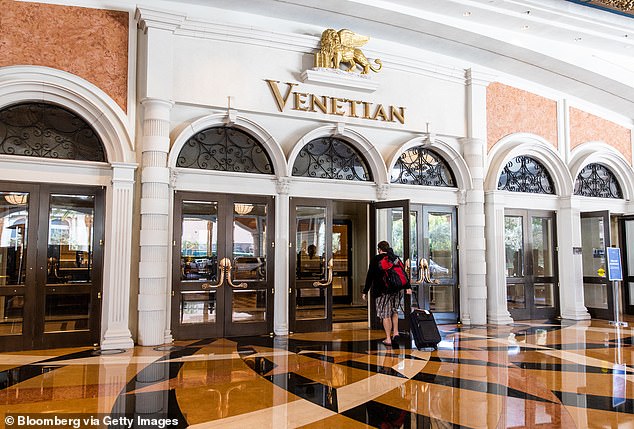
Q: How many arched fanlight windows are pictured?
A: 6